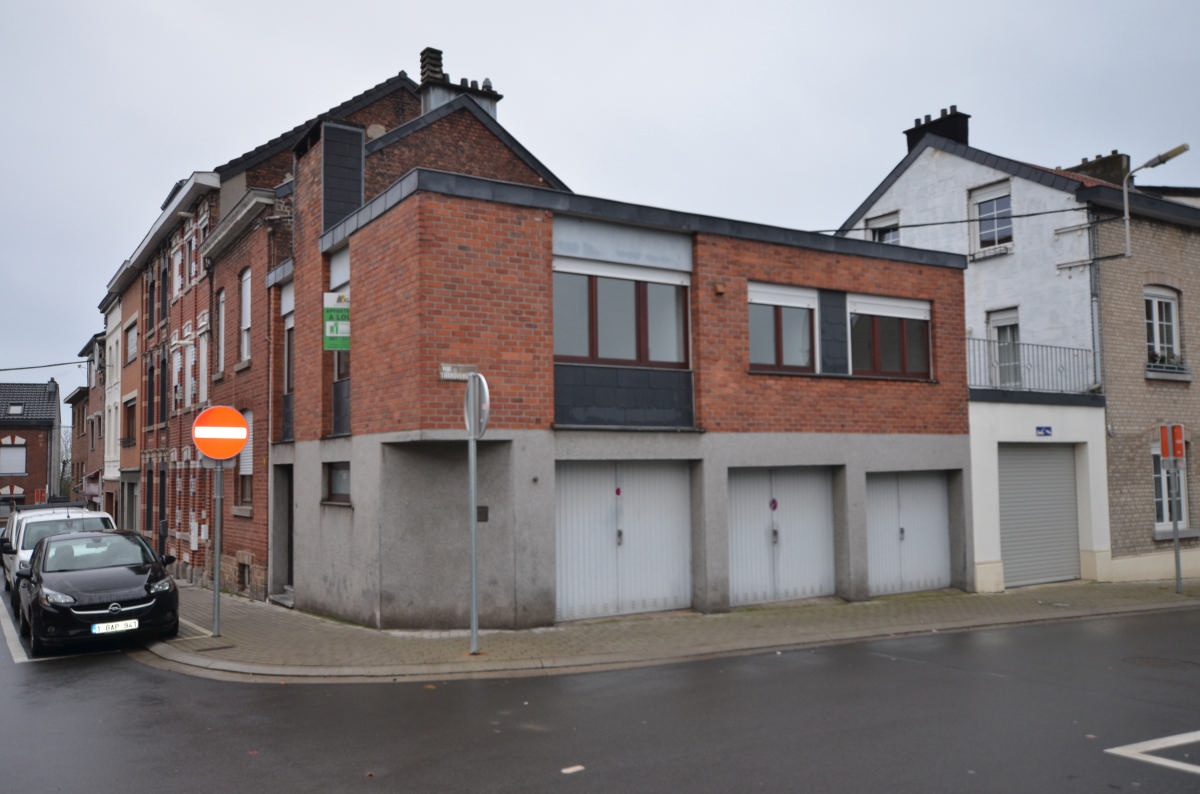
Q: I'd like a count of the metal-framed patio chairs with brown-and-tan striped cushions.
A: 0